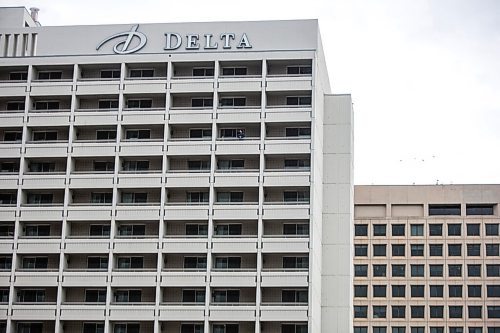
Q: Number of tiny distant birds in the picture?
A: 4